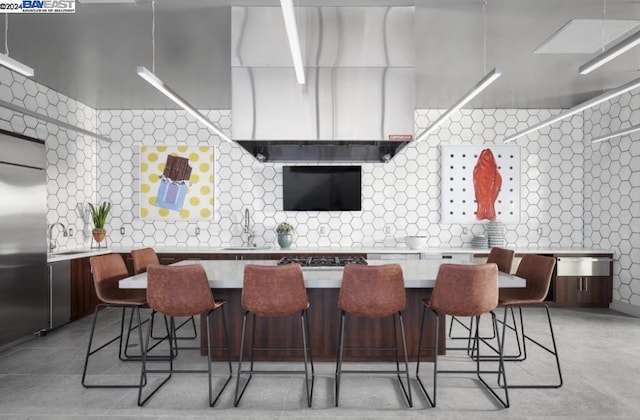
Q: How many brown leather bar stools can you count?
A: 8